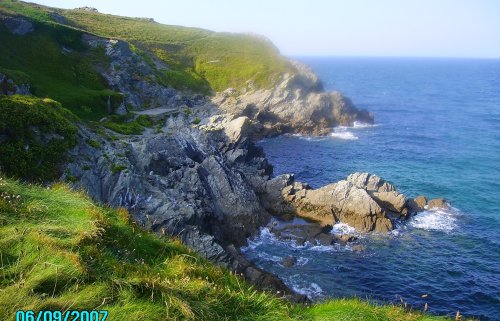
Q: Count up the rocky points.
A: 2